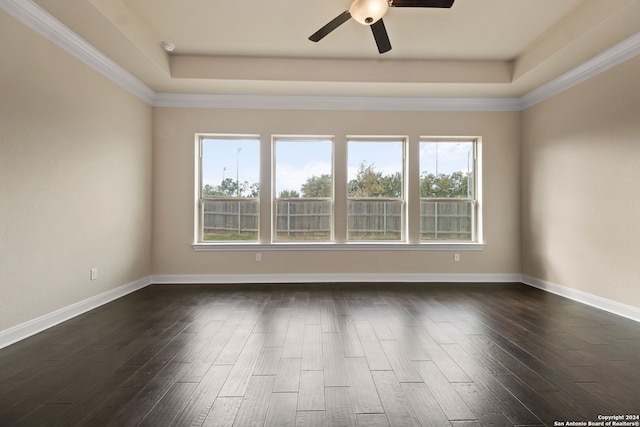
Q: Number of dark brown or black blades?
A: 3